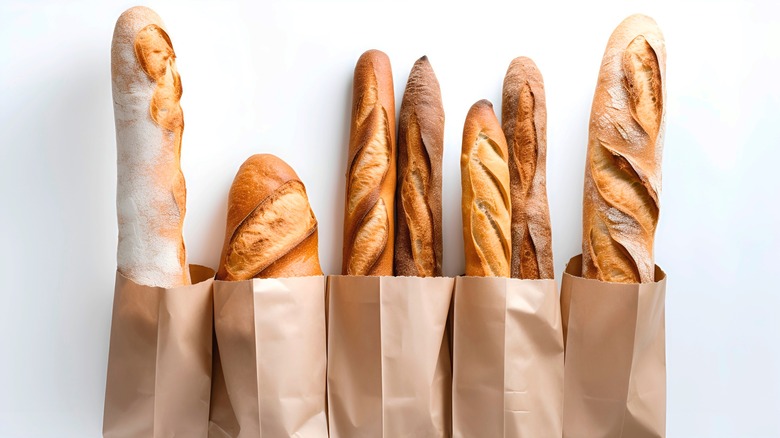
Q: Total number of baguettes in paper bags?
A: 7